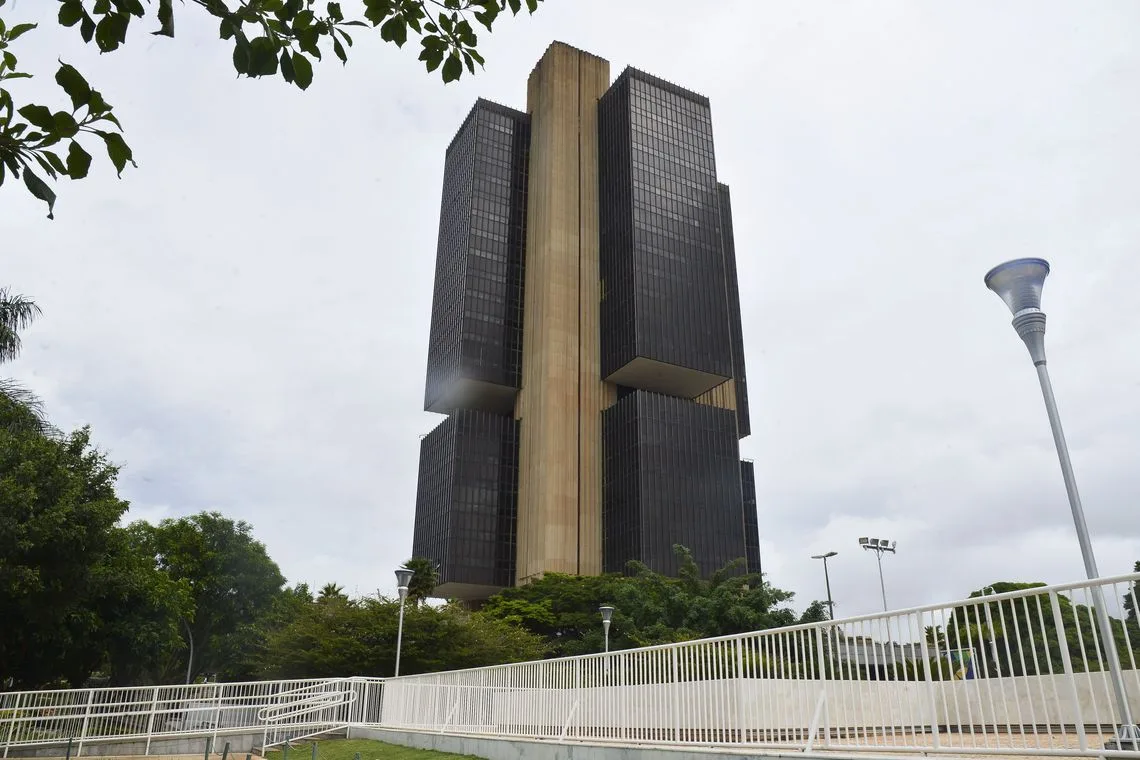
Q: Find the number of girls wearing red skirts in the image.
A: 0